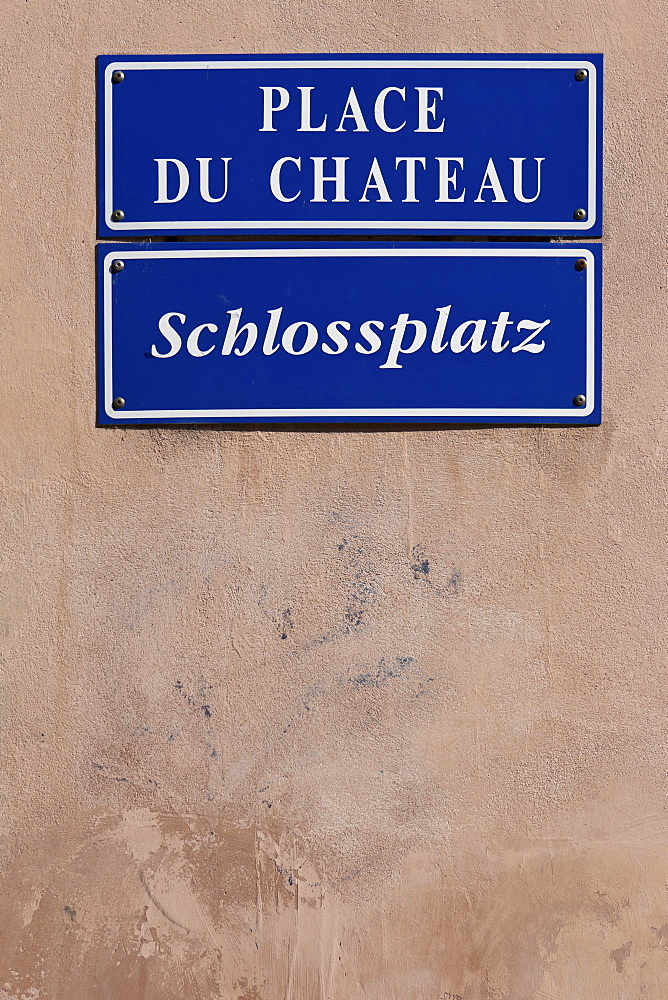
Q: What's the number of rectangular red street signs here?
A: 0